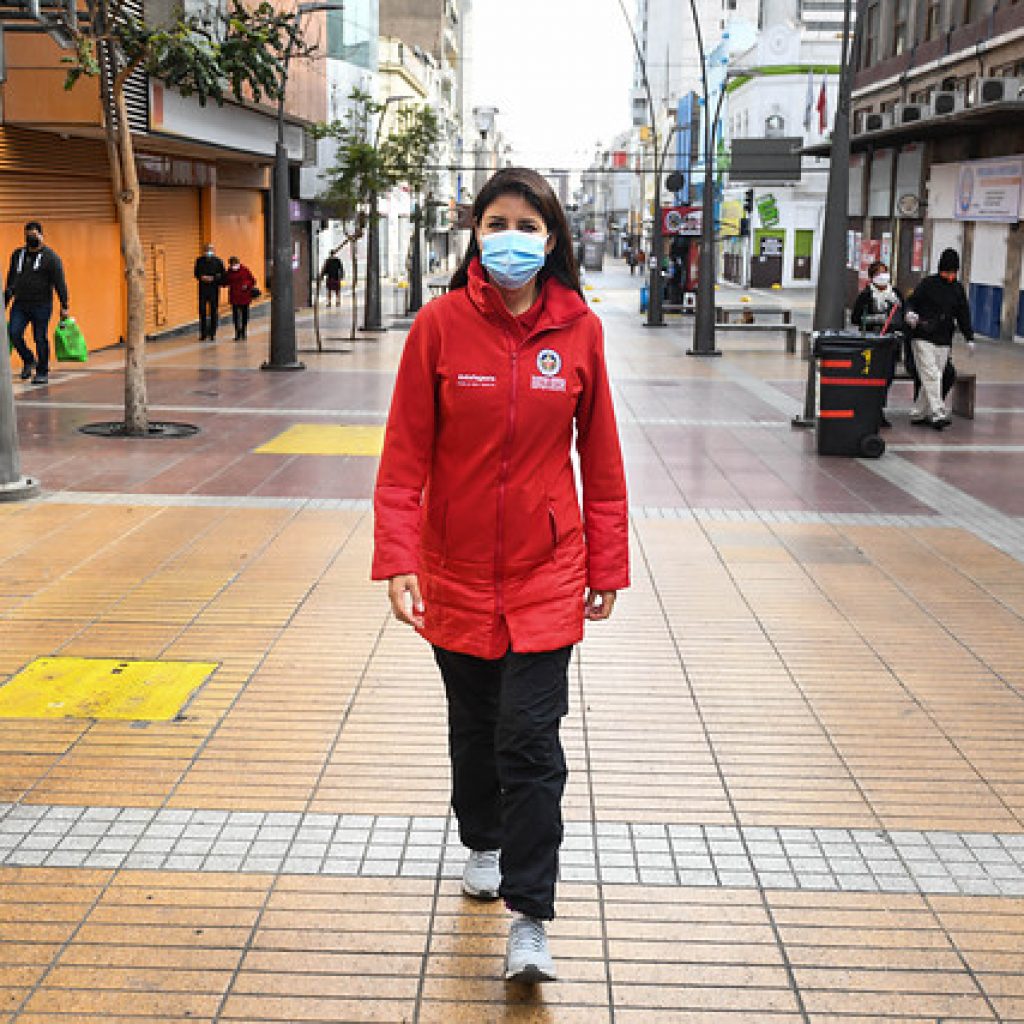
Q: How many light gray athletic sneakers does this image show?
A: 2